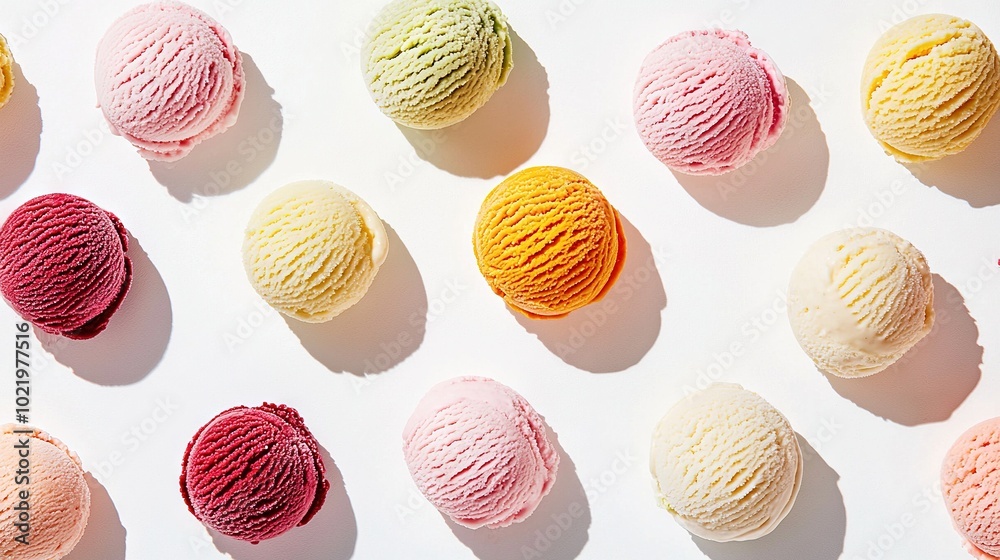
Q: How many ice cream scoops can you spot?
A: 14